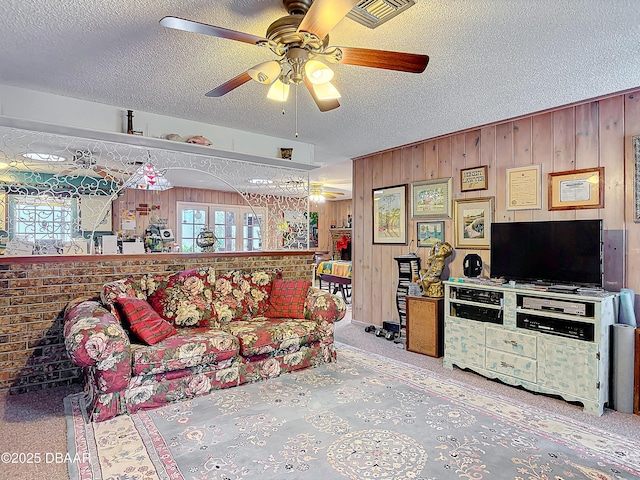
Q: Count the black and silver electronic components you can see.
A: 4